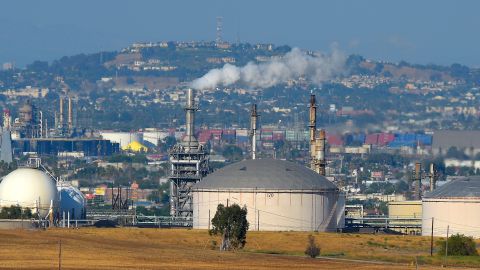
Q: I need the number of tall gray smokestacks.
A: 2